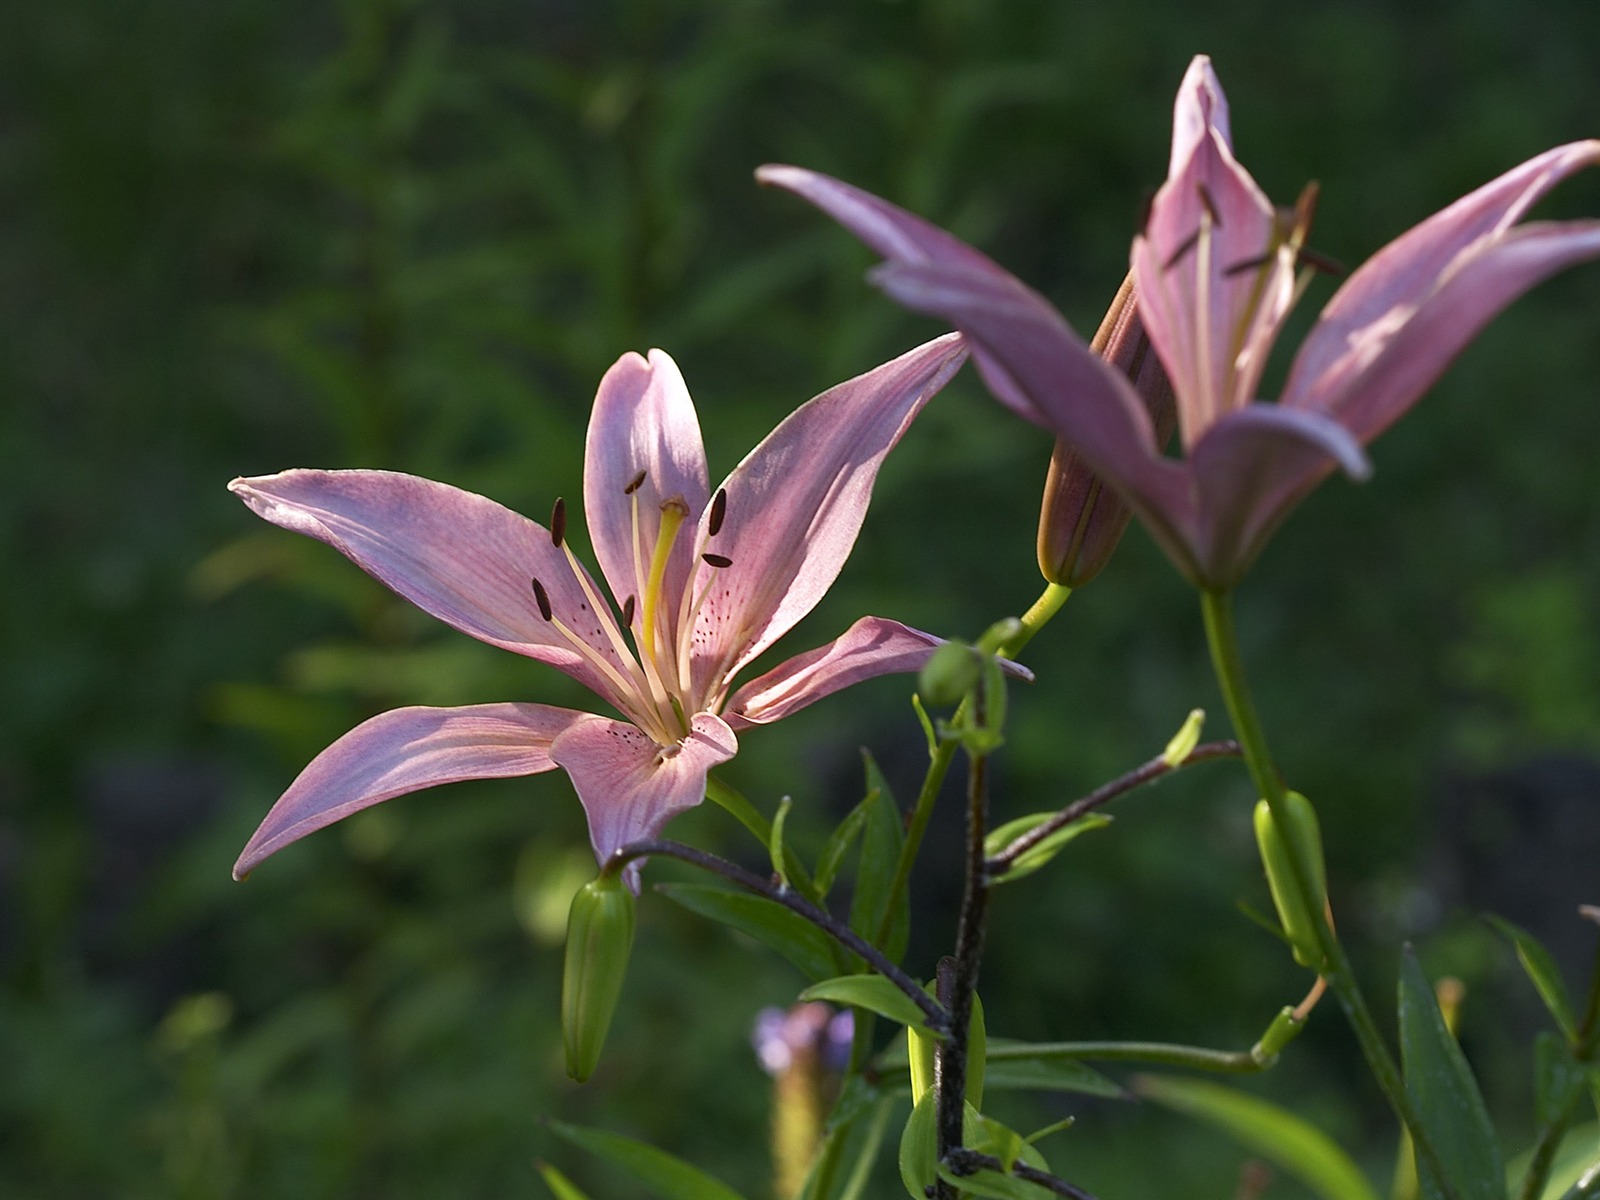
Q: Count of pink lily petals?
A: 12